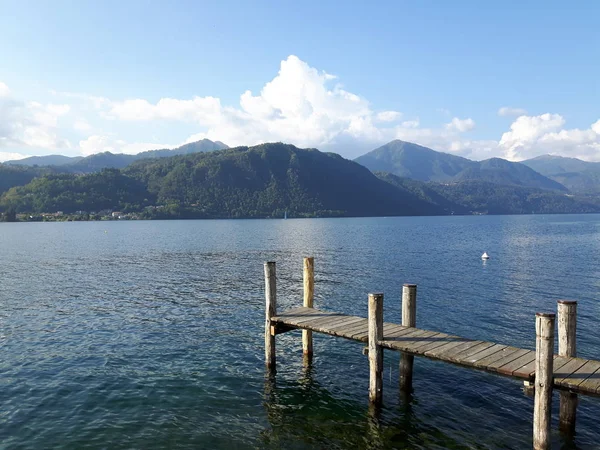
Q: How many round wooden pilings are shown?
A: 6